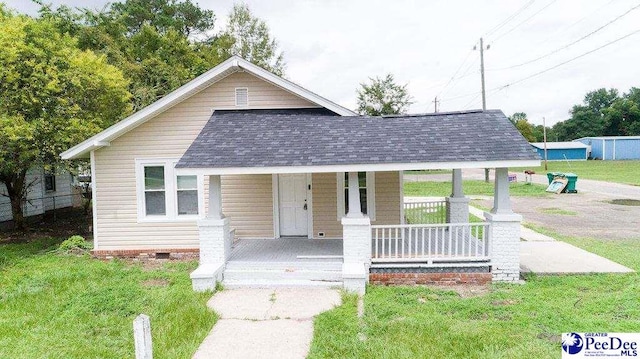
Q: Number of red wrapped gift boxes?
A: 0